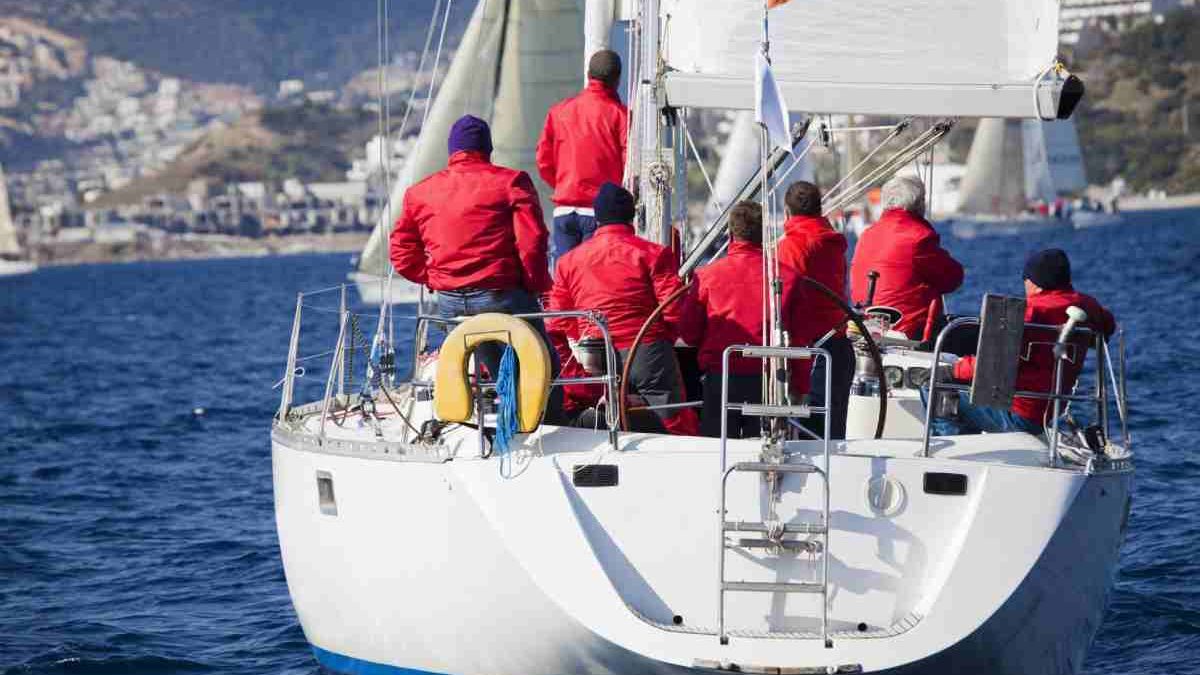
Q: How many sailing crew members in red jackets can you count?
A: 7